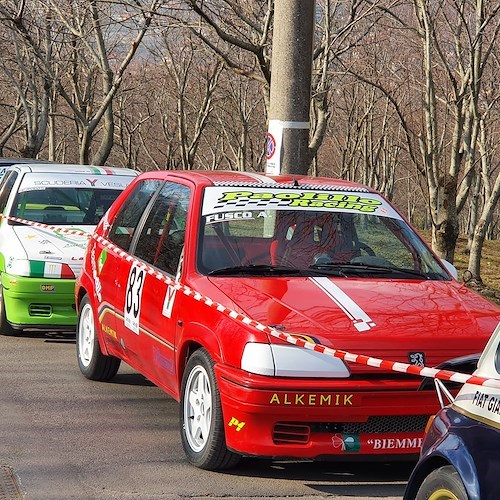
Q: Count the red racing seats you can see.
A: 1